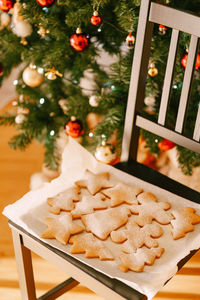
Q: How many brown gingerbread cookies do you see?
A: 11